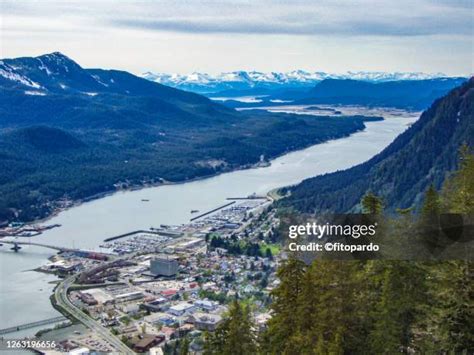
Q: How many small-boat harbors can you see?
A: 2